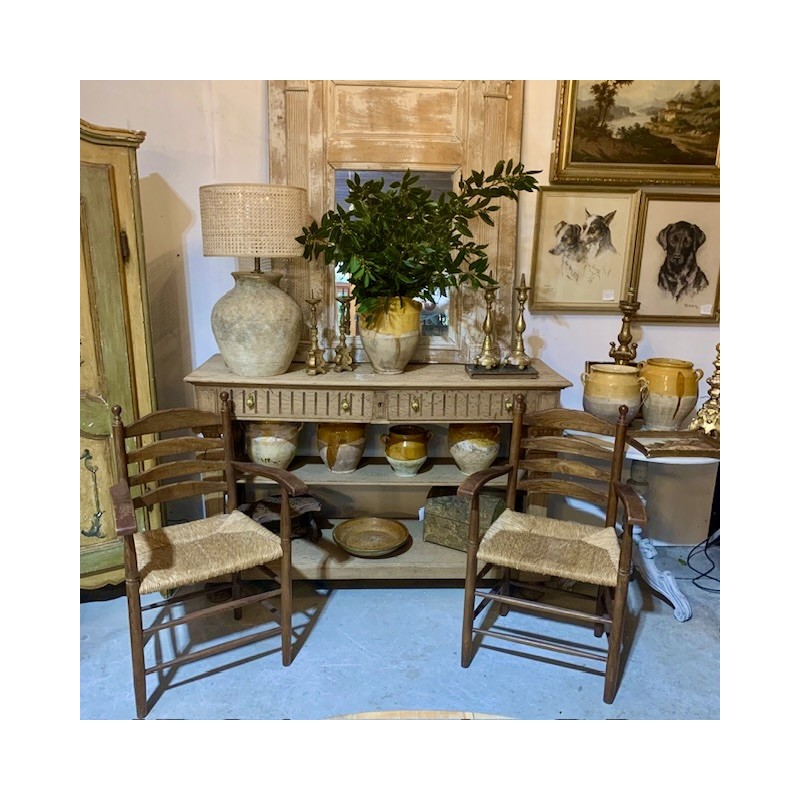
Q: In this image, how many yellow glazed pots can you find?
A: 7